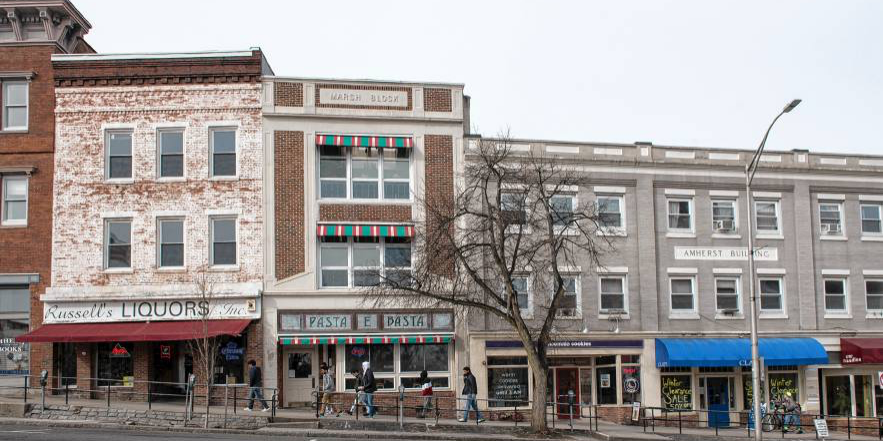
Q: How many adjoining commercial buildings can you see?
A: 4